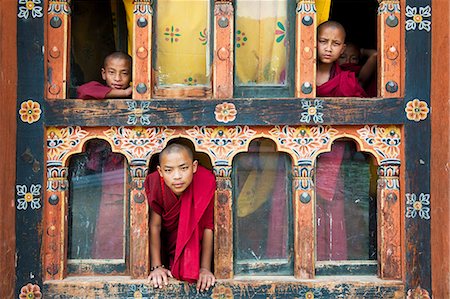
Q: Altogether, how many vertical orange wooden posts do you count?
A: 10